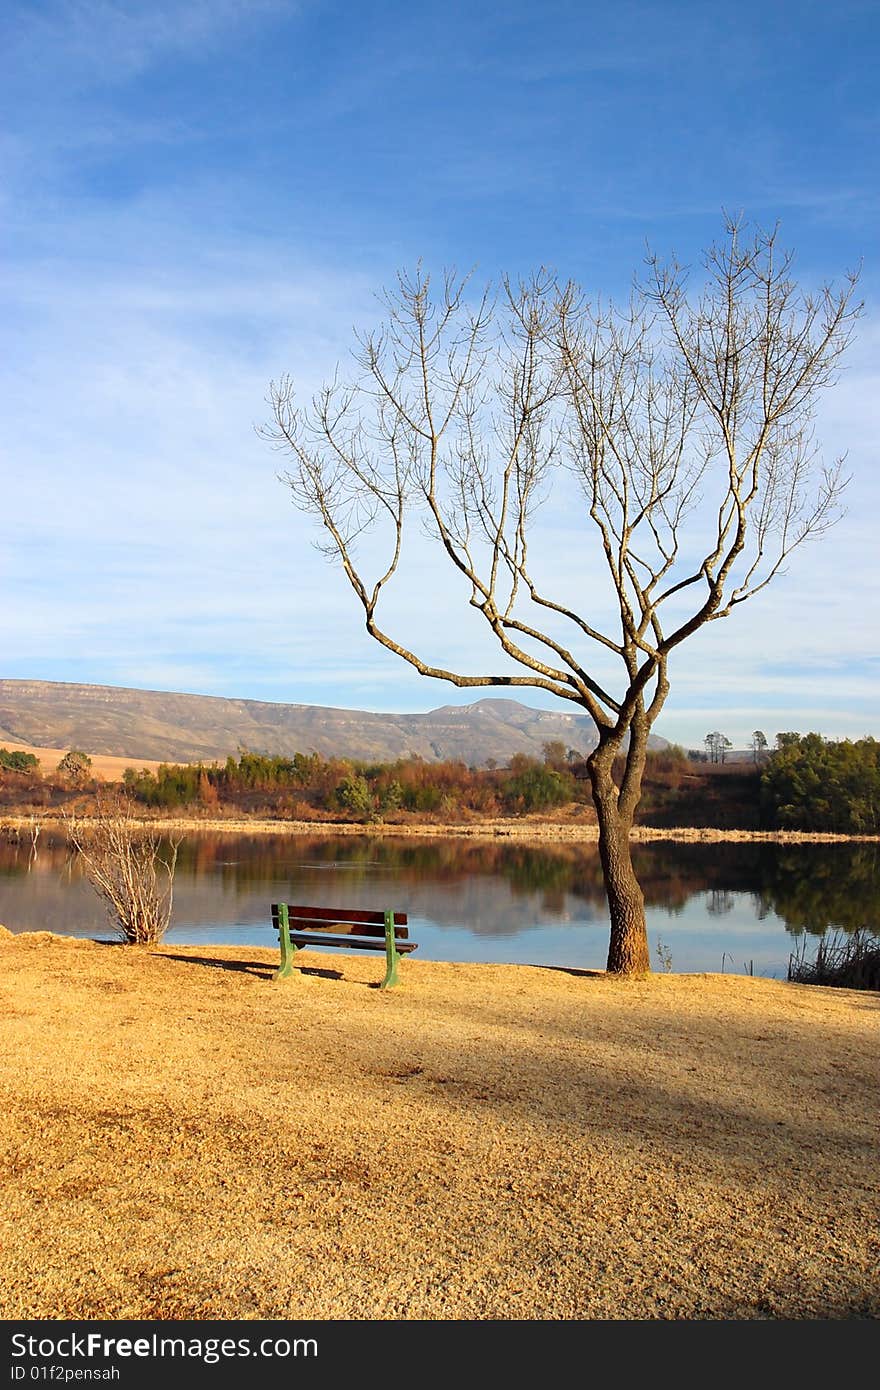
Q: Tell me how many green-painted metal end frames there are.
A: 2